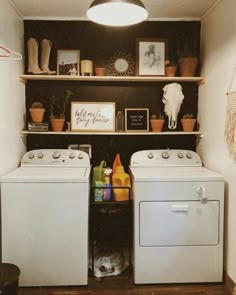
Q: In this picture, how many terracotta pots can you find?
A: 7